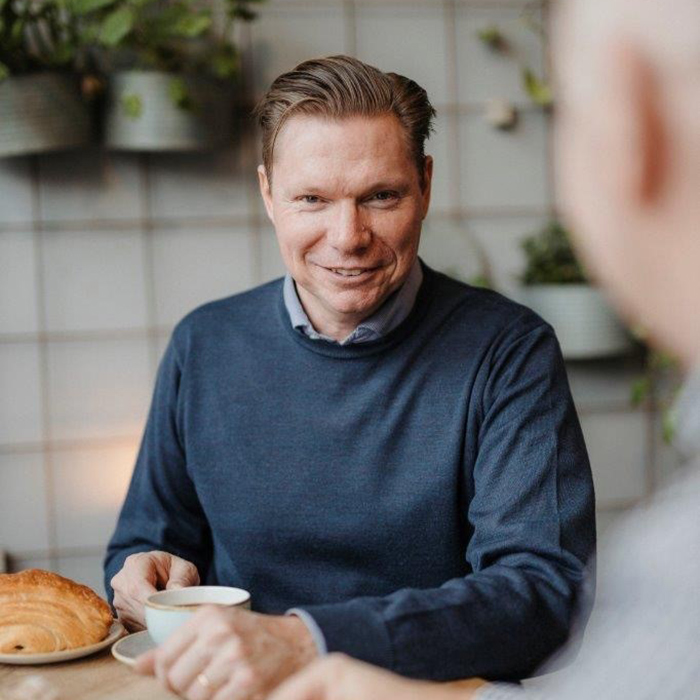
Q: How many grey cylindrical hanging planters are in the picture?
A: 3